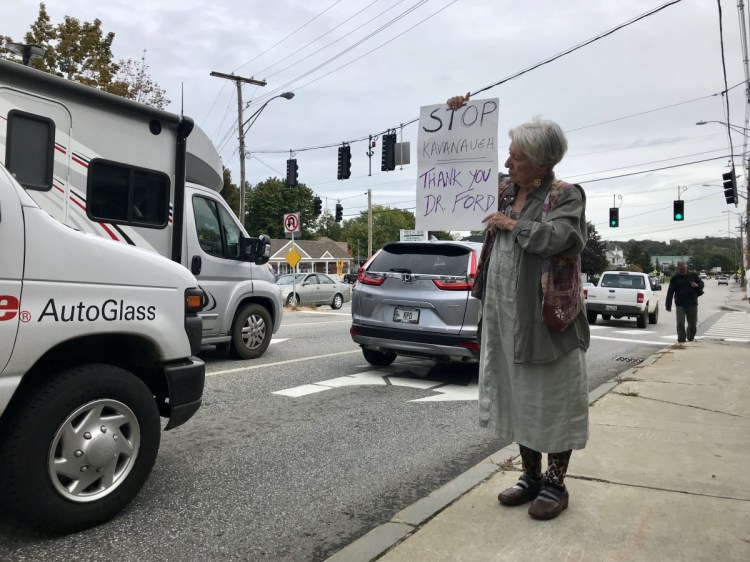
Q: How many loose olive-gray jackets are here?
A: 1